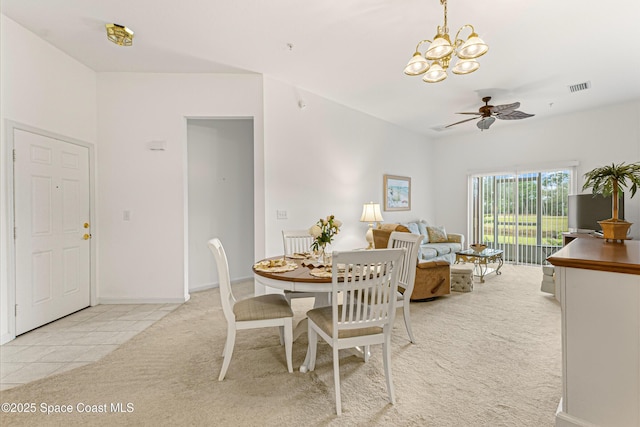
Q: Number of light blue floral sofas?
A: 1